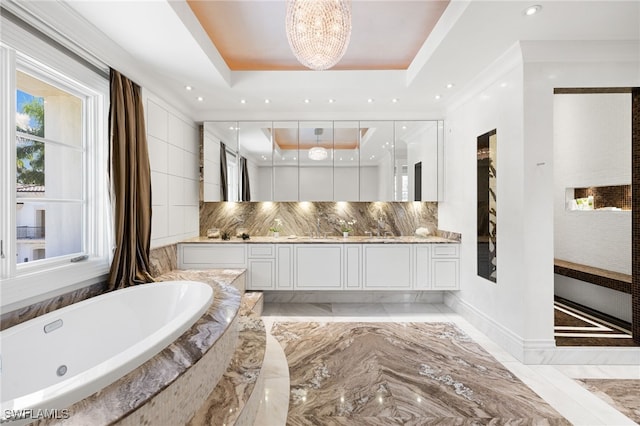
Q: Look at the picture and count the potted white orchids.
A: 2